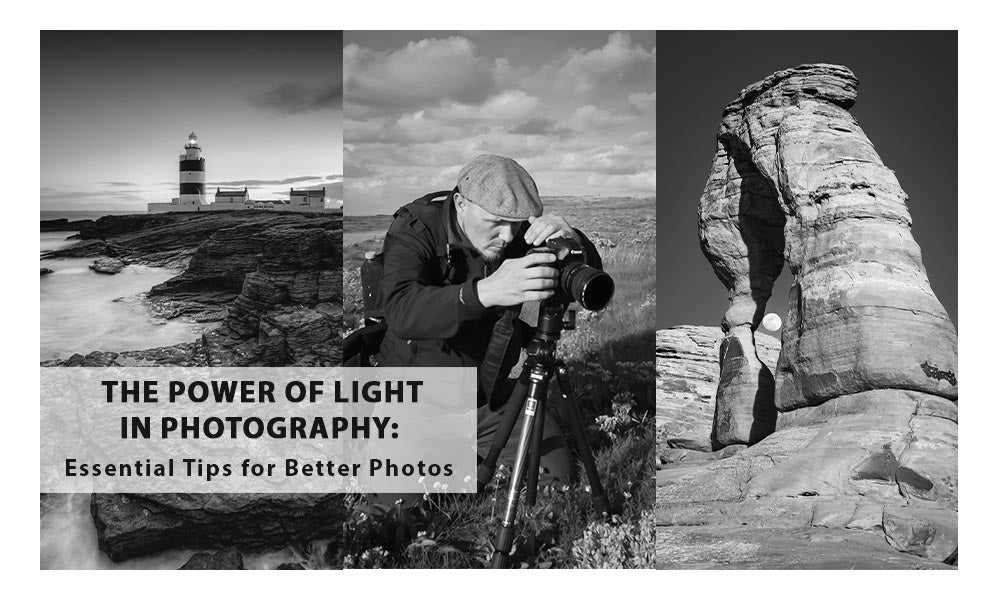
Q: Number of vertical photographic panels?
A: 3